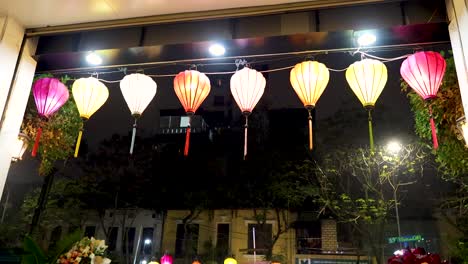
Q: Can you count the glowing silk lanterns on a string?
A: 8